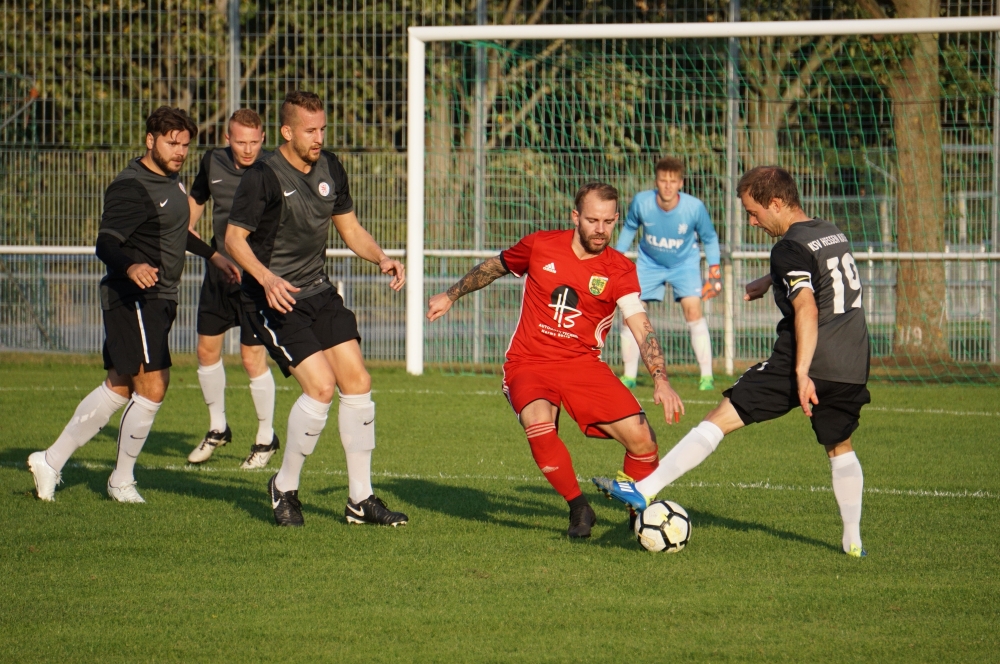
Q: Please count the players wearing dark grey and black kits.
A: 4